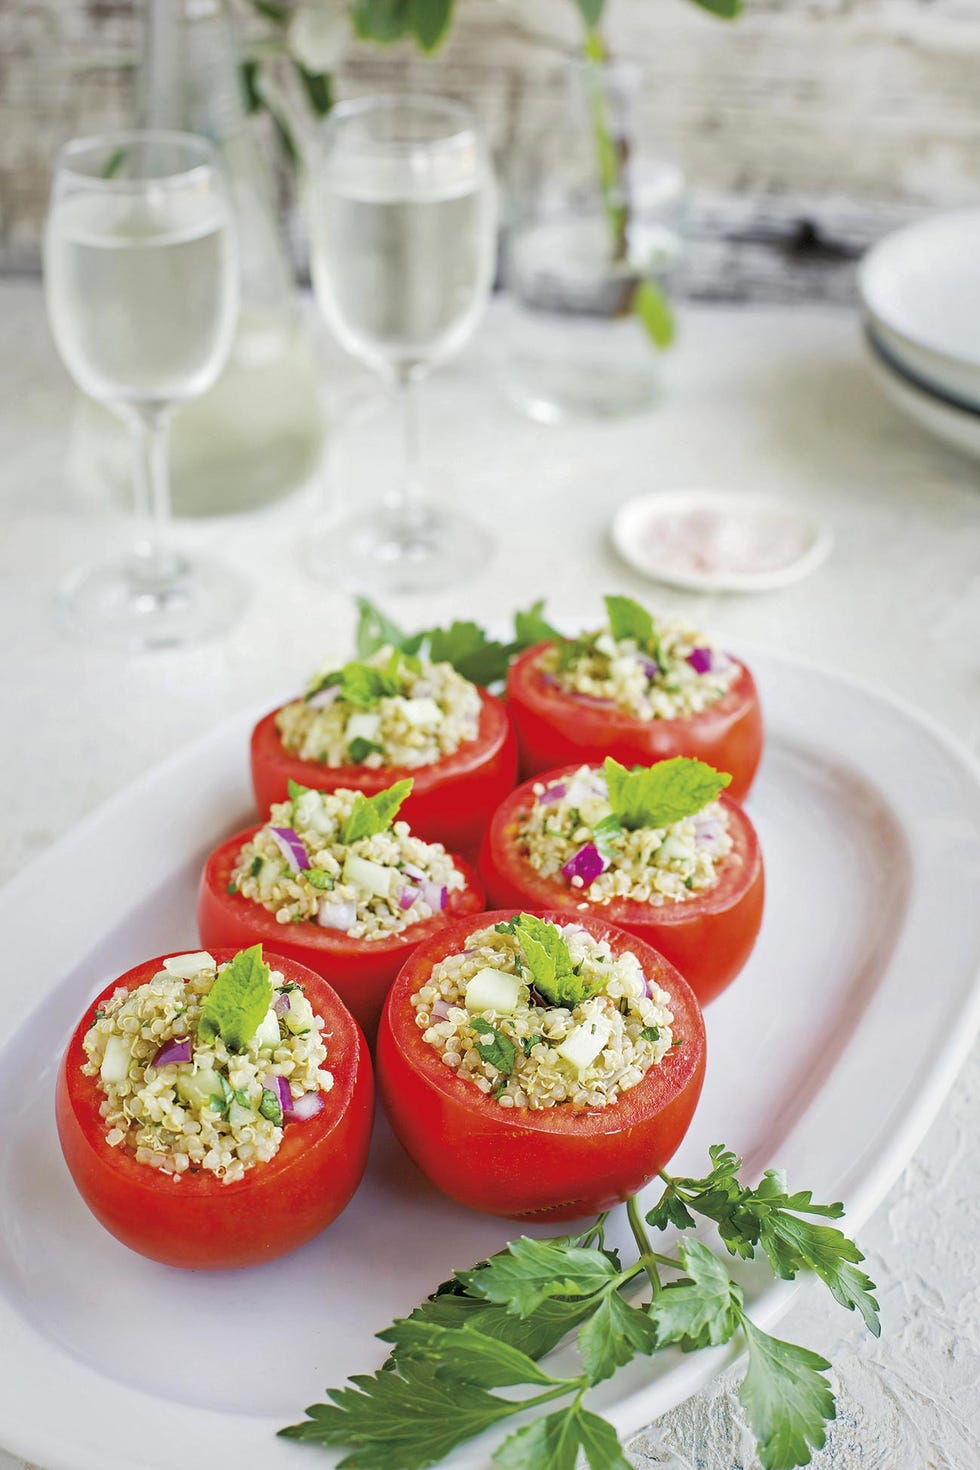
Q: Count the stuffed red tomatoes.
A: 6